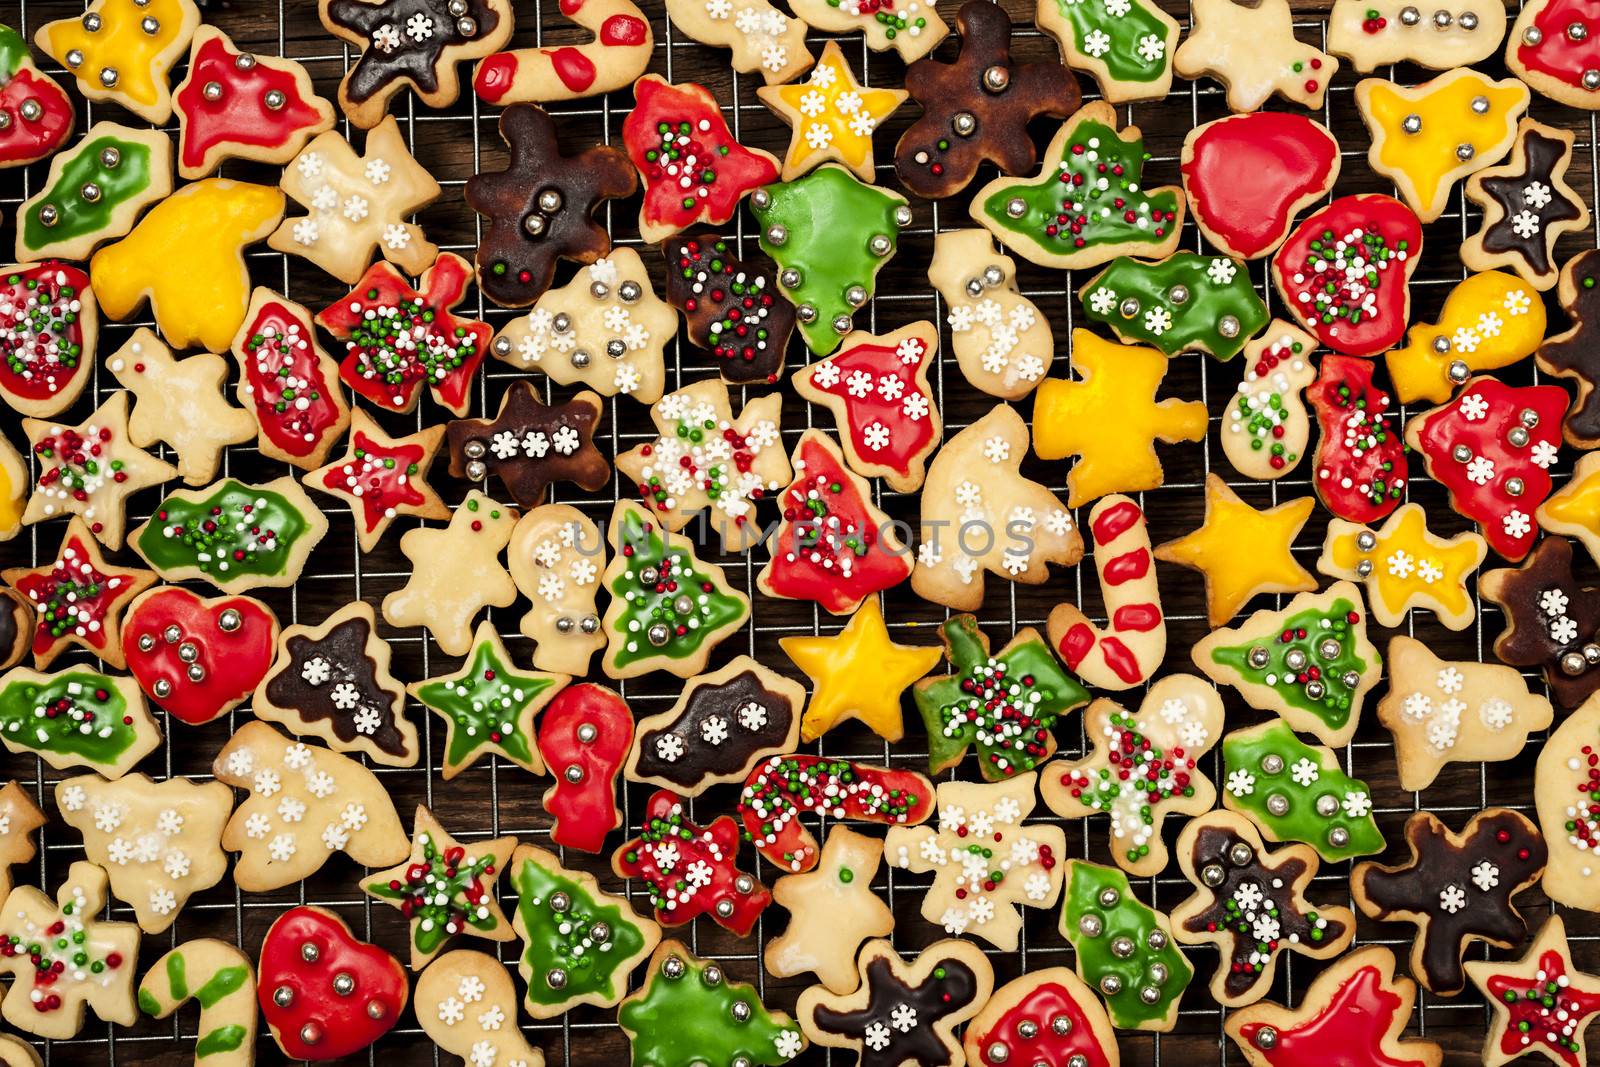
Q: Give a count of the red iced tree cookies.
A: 2